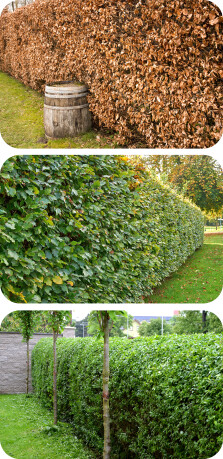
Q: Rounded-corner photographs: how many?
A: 3